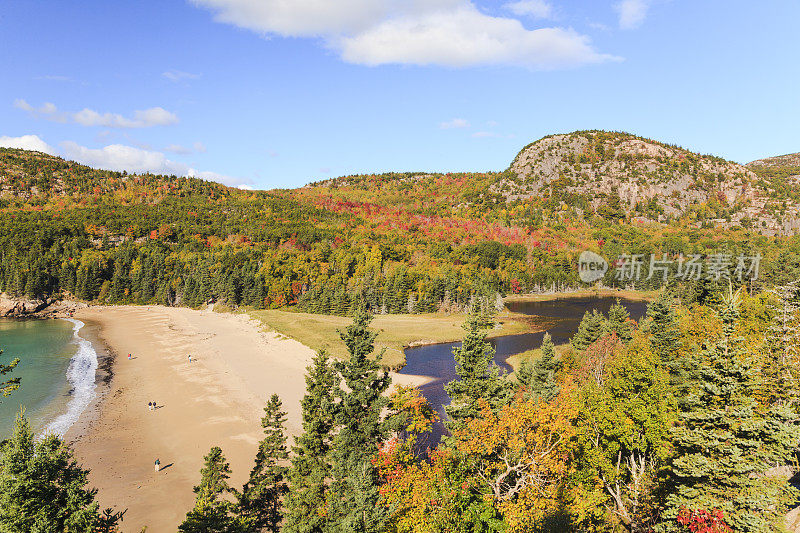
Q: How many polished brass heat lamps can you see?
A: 0